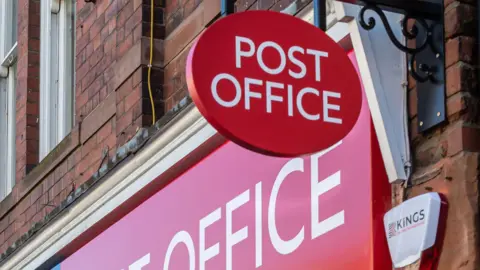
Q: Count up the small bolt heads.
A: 3